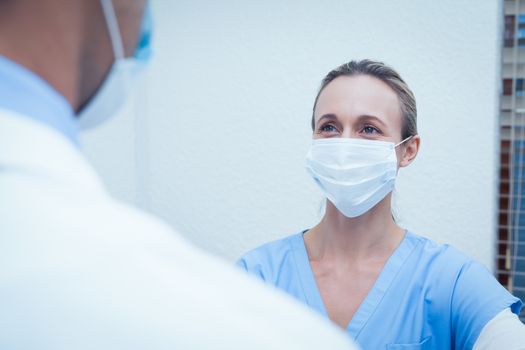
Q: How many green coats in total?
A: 0